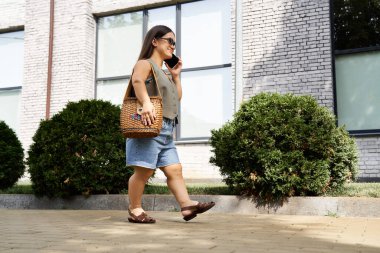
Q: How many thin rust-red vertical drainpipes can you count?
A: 1